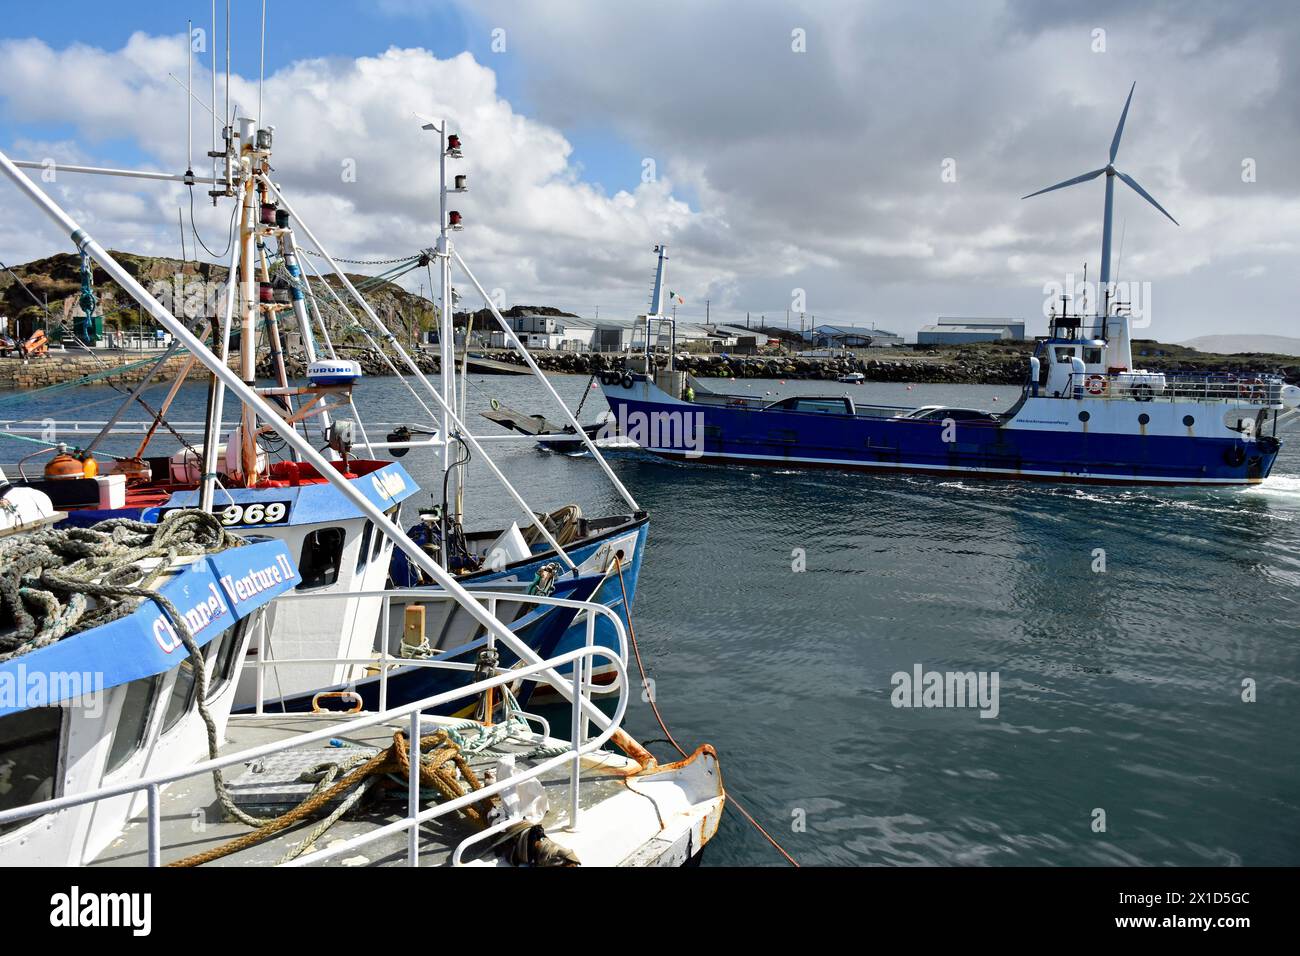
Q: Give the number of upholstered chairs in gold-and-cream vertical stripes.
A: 0